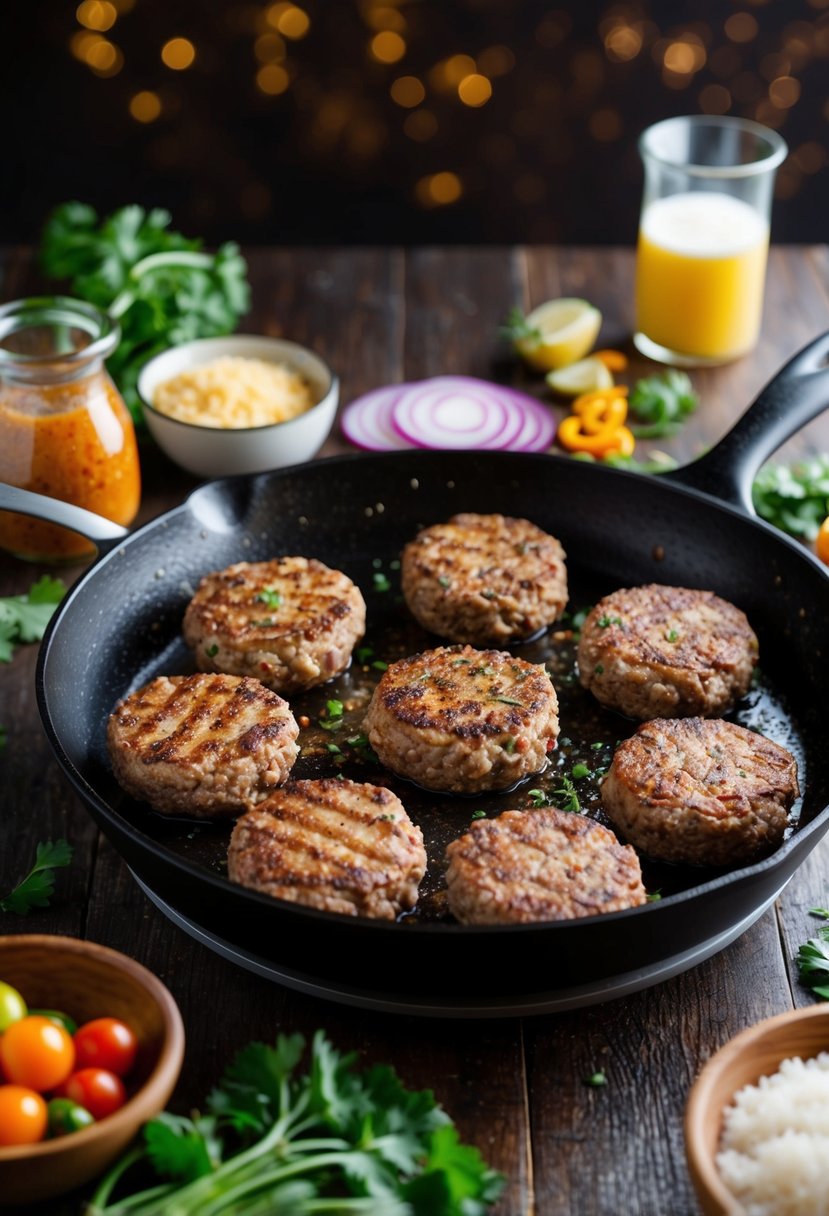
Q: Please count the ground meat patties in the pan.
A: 8